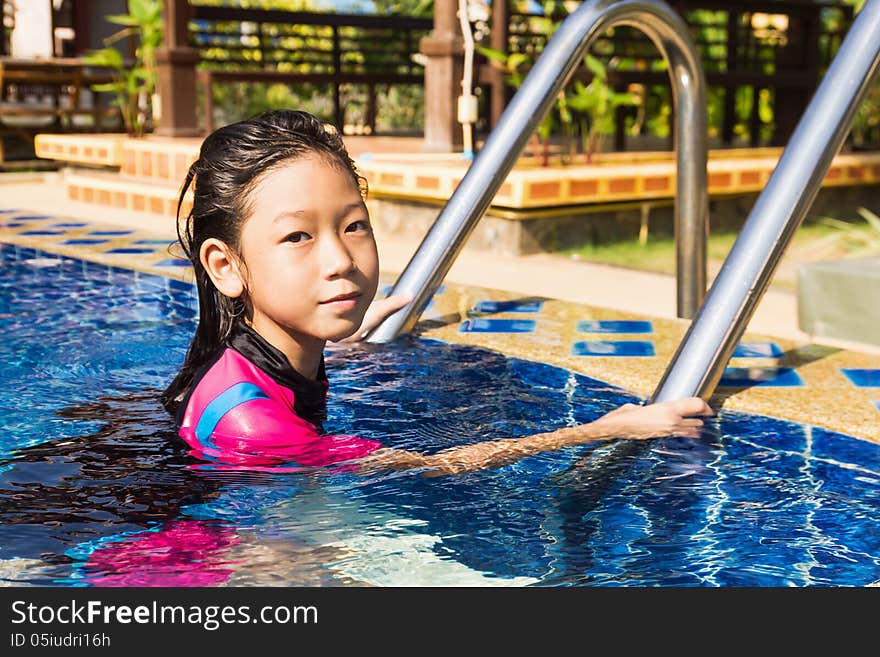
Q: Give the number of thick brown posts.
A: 2